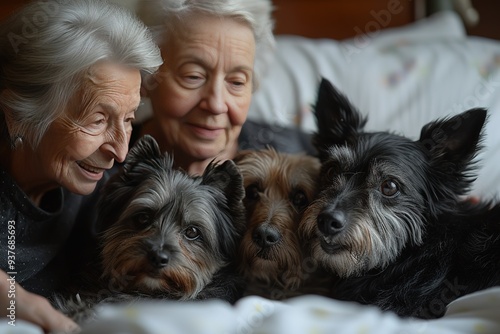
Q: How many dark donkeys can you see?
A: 0